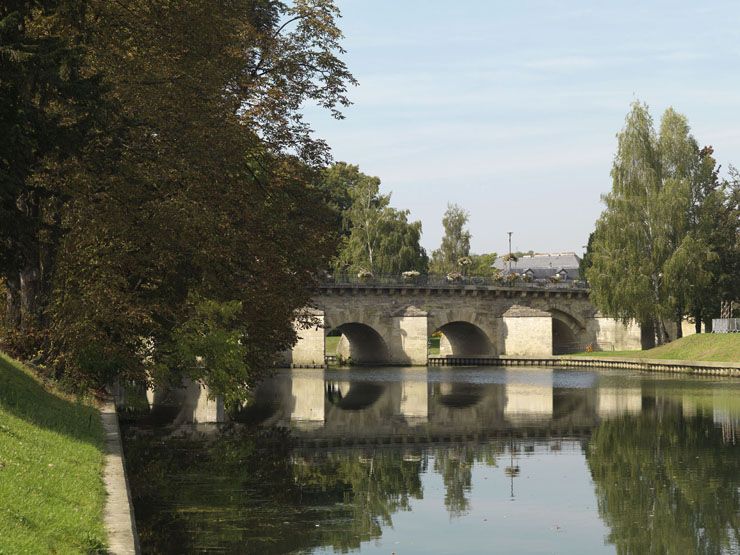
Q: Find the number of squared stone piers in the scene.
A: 4